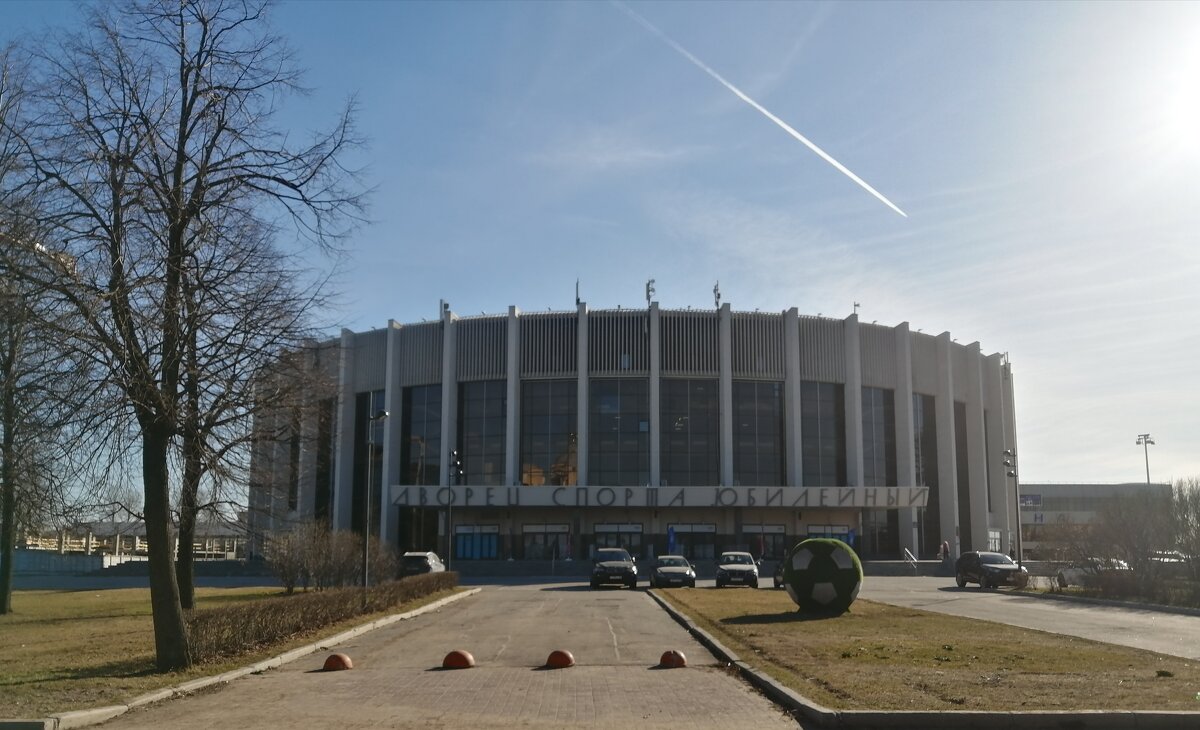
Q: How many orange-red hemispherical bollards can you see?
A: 4